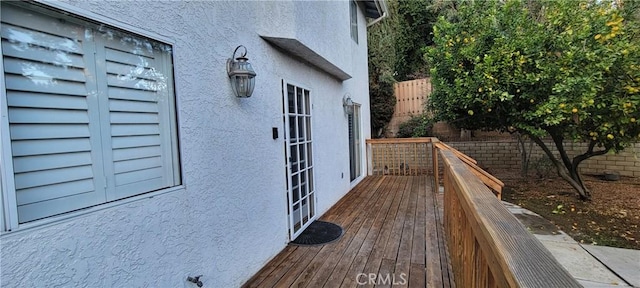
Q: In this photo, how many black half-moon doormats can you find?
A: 1